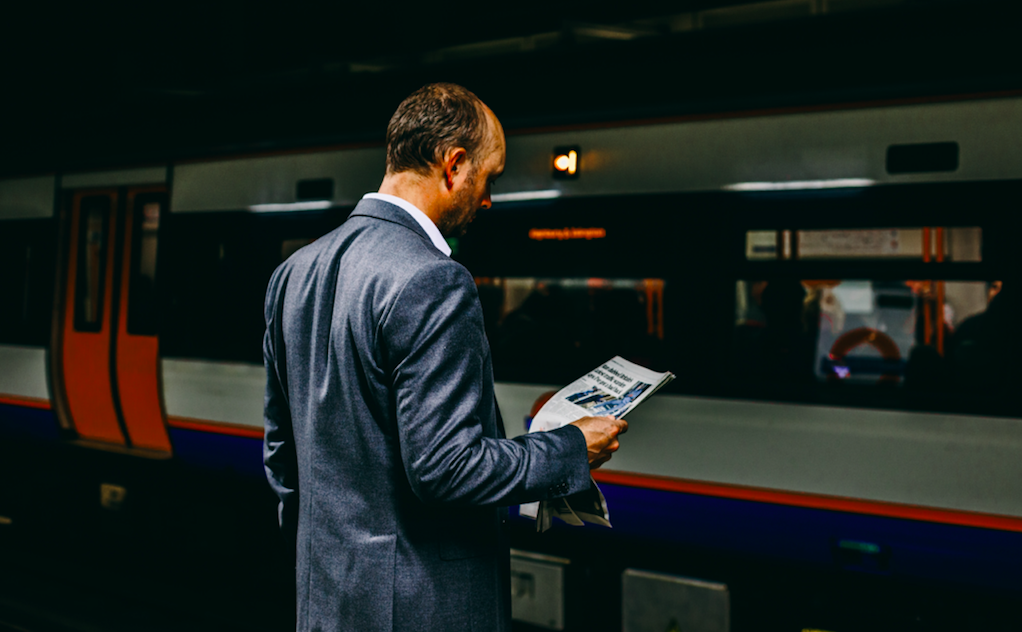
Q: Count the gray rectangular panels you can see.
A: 2